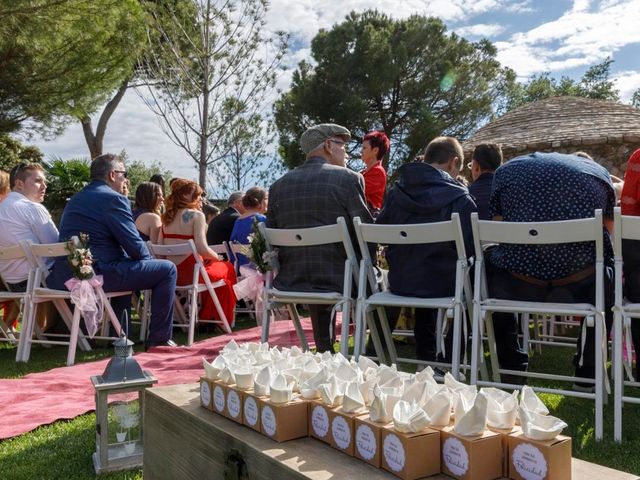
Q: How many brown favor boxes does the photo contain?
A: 11